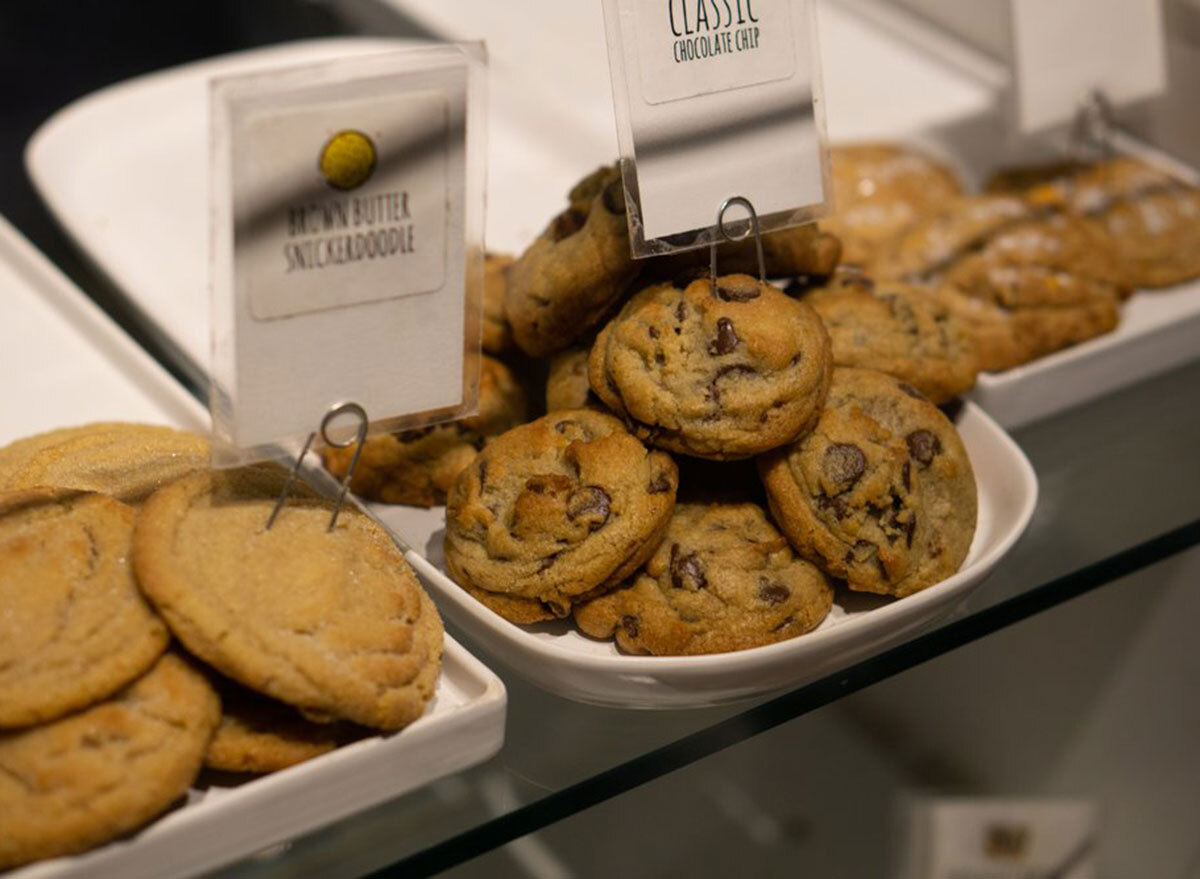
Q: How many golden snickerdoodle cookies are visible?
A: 5